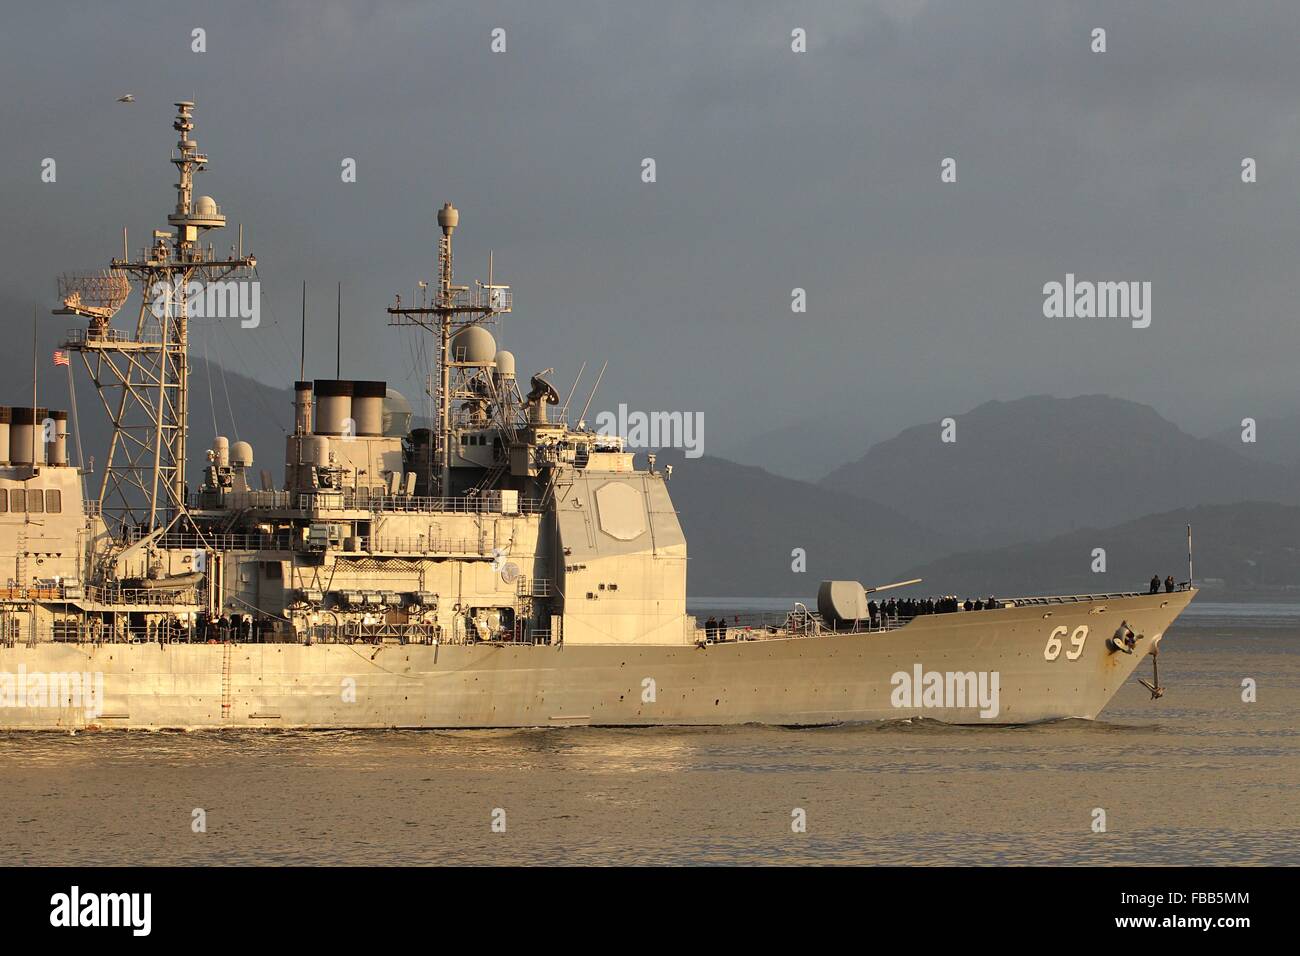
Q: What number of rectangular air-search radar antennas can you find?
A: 1